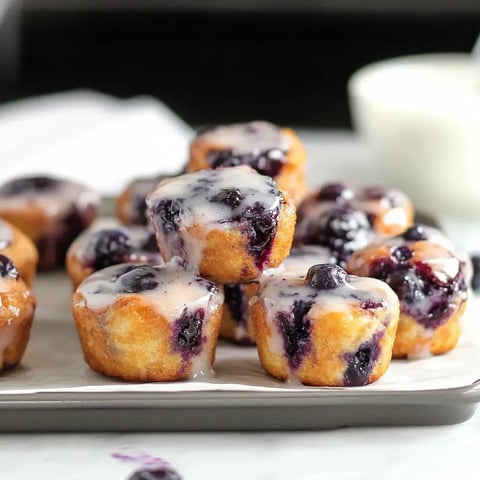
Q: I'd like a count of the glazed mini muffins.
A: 12